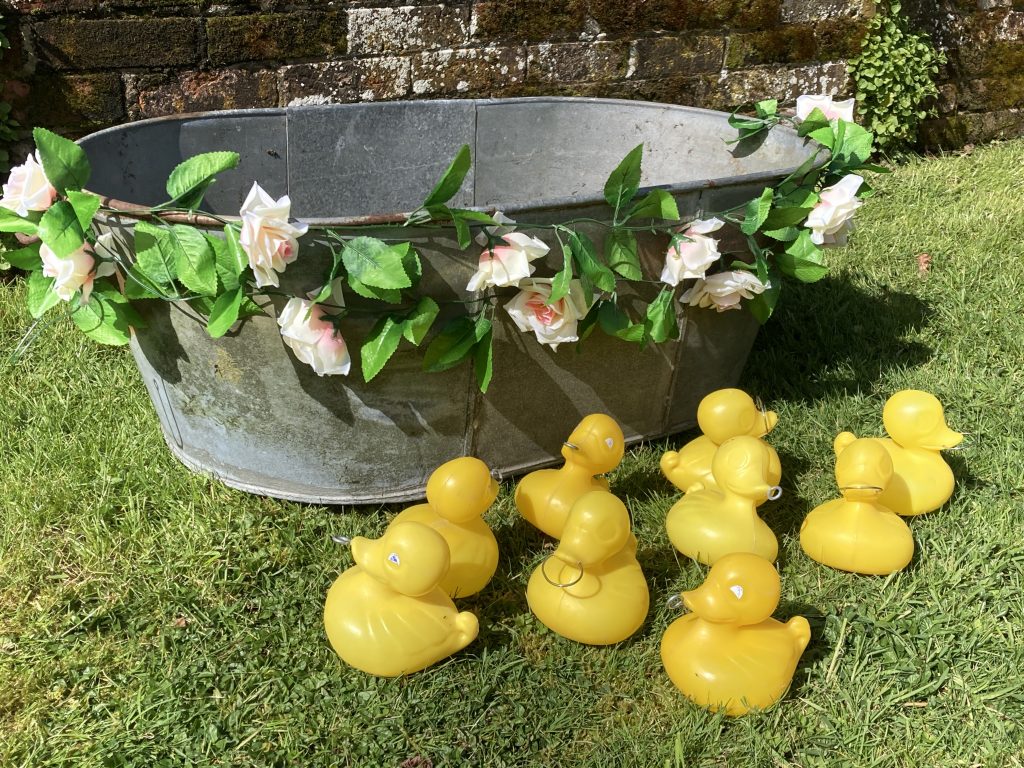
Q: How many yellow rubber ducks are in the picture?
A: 9